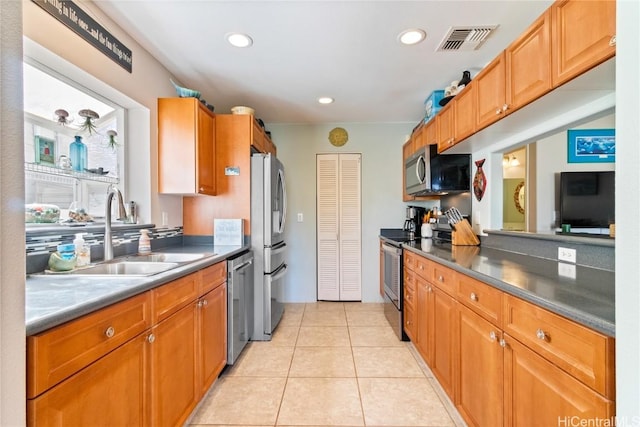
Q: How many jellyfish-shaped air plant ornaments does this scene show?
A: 3